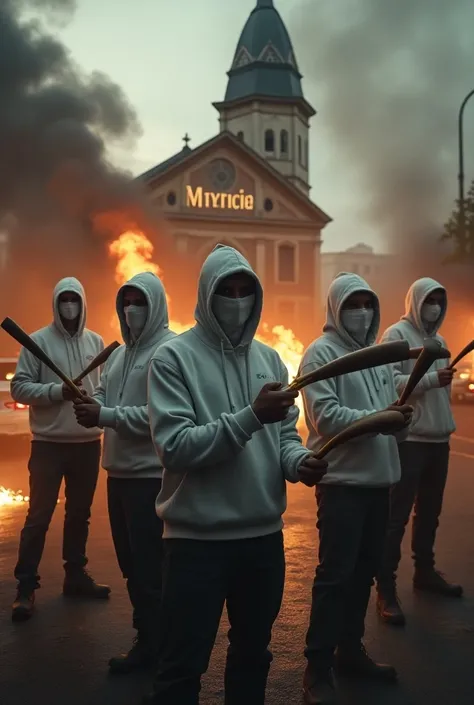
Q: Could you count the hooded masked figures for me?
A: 5